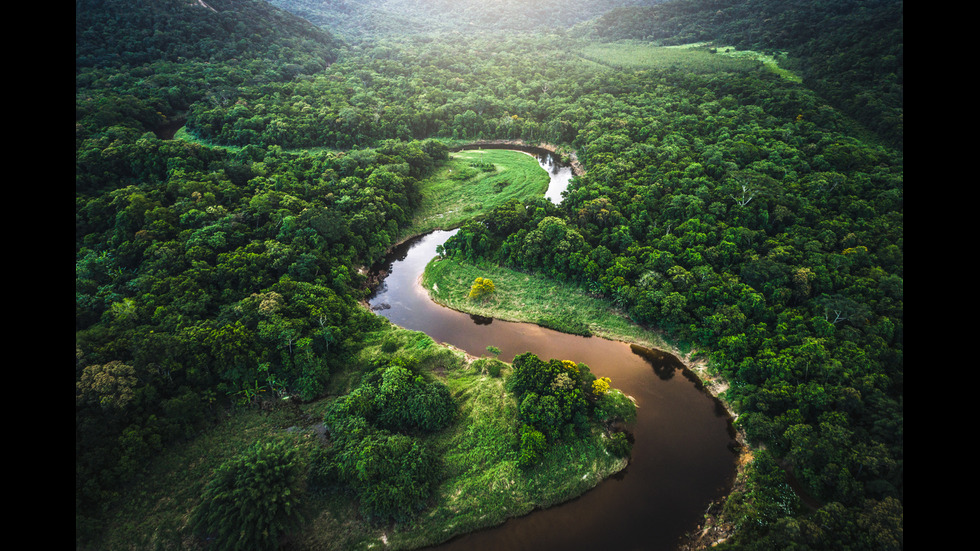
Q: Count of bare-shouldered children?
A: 0